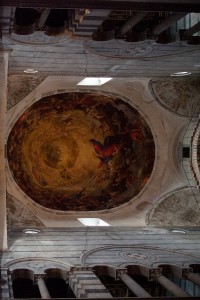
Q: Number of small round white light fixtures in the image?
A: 4